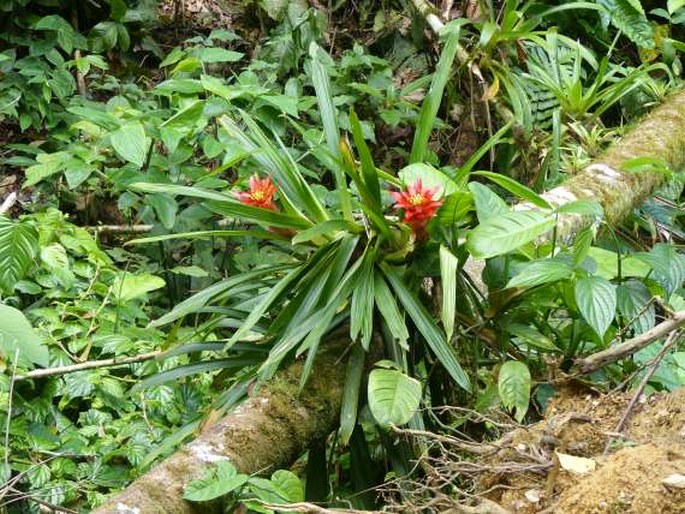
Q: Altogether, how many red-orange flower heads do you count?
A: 2